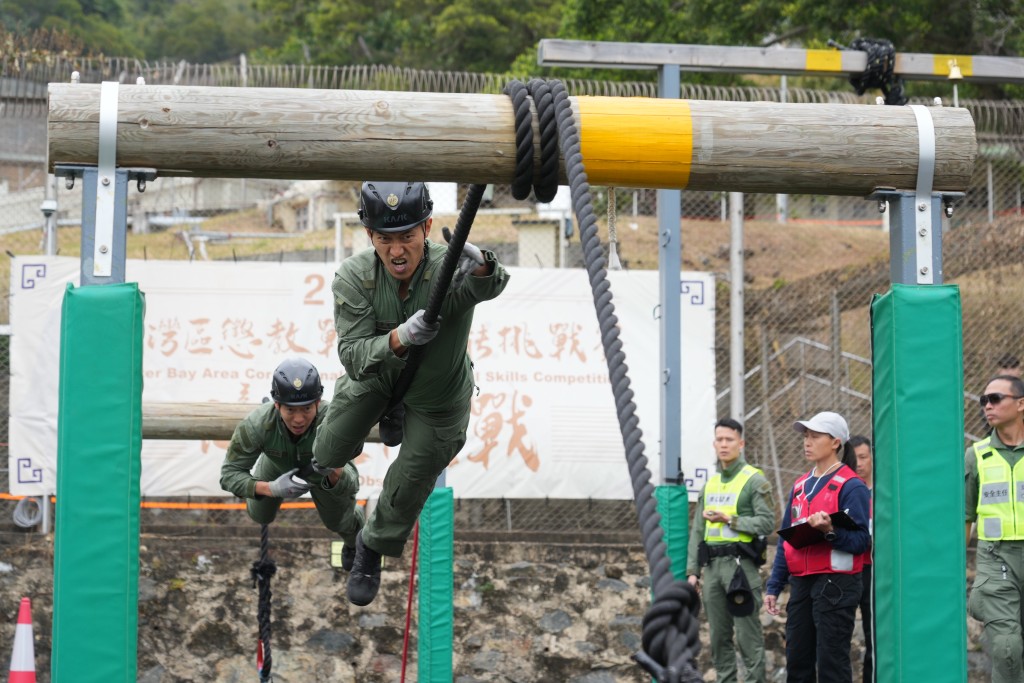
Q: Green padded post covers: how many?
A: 4